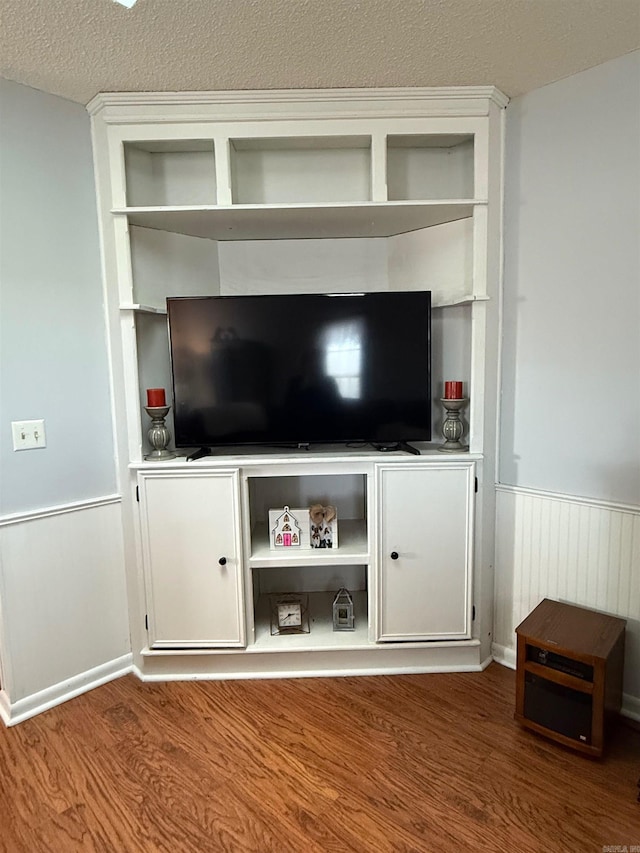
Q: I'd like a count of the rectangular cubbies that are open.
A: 5